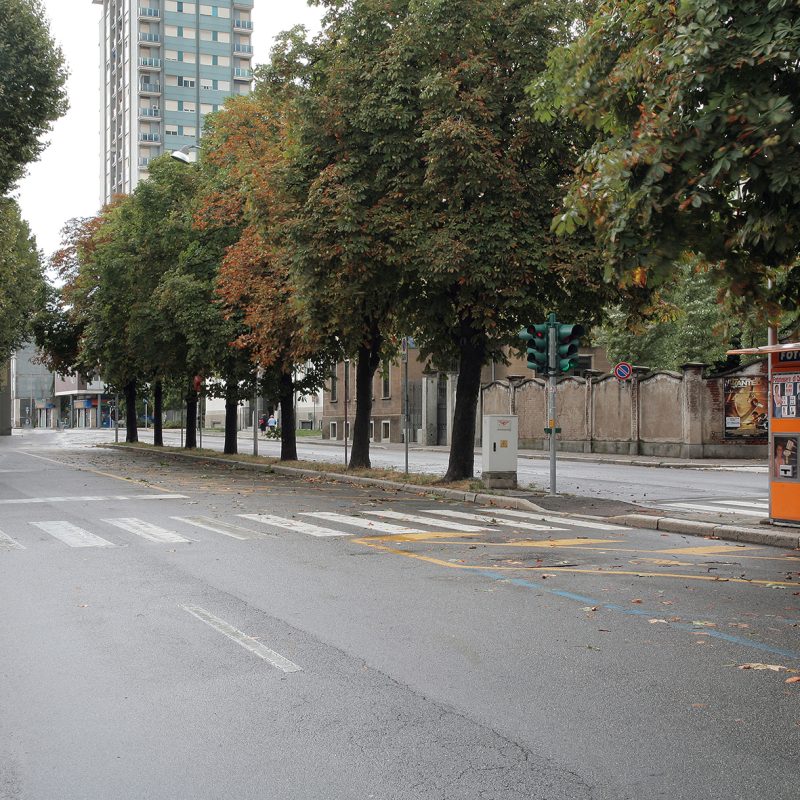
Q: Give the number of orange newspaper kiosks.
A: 1